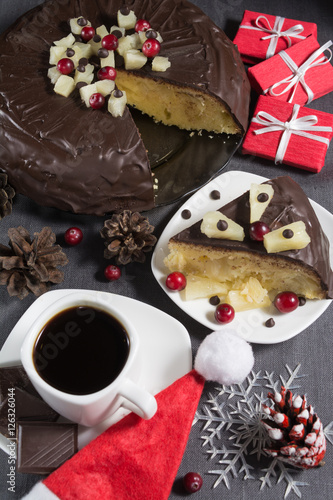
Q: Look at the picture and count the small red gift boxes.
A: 3